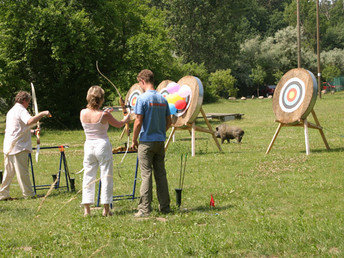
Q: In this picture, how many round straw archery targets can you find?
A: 4